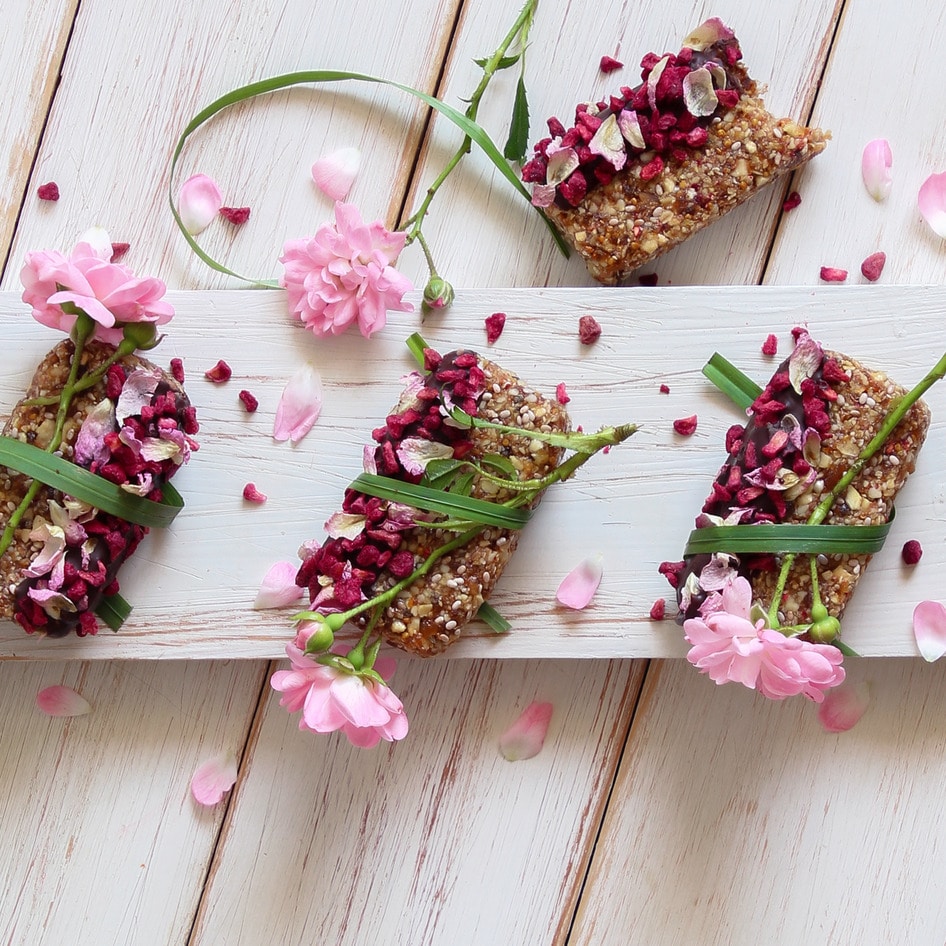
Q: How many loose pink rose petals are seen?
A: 12